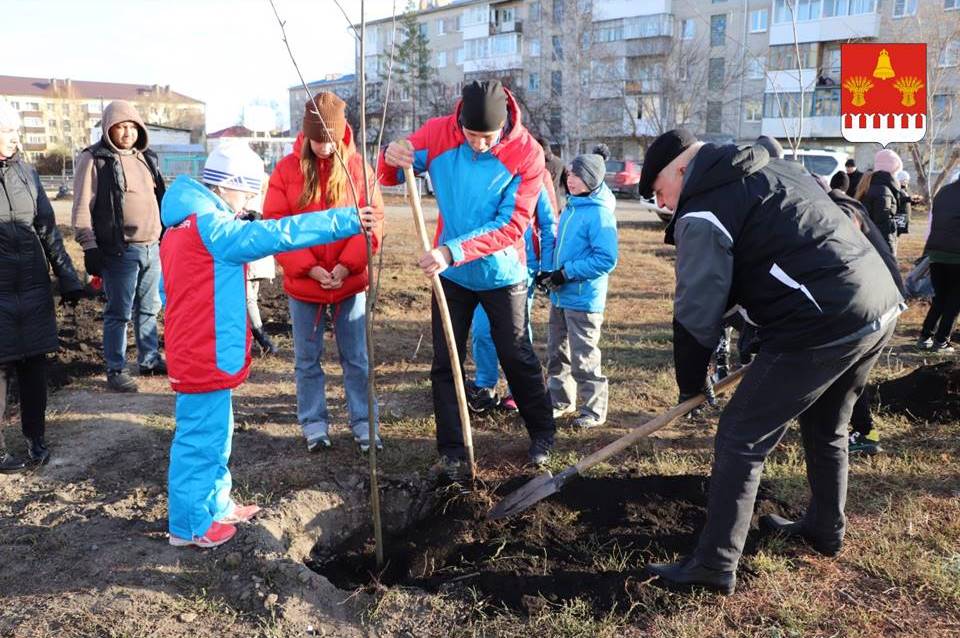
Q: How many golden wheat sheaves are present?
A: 2